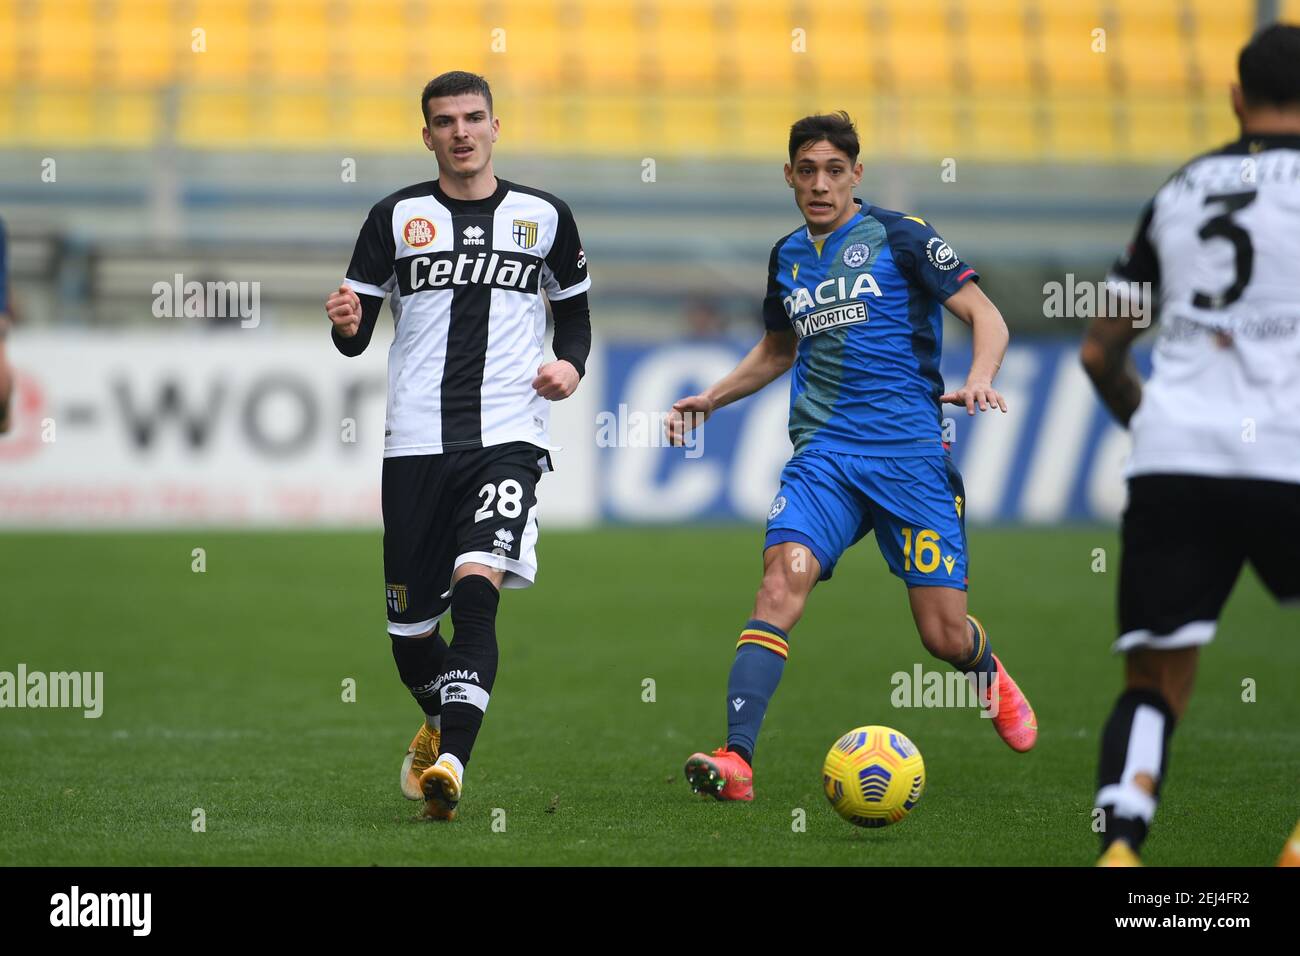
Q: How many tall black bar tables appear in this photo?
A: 0